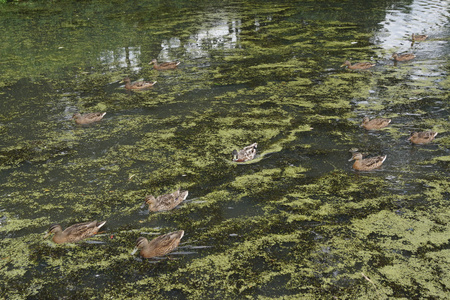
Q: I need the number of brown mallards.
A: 12